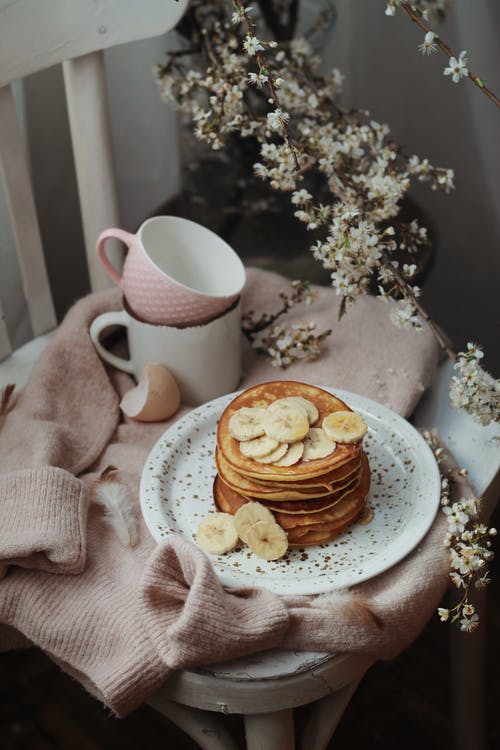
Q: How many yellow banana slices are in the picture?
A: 12